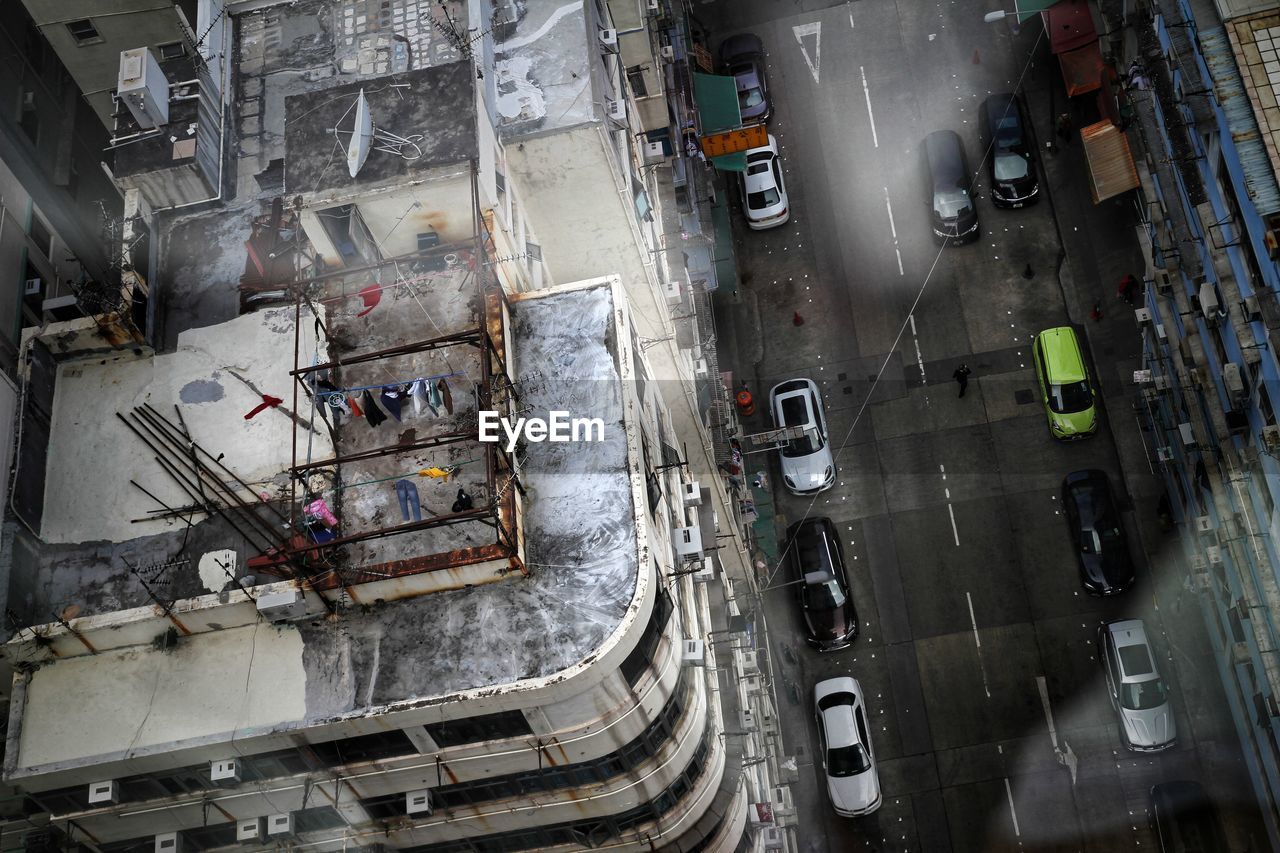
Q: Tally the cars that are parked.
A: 10